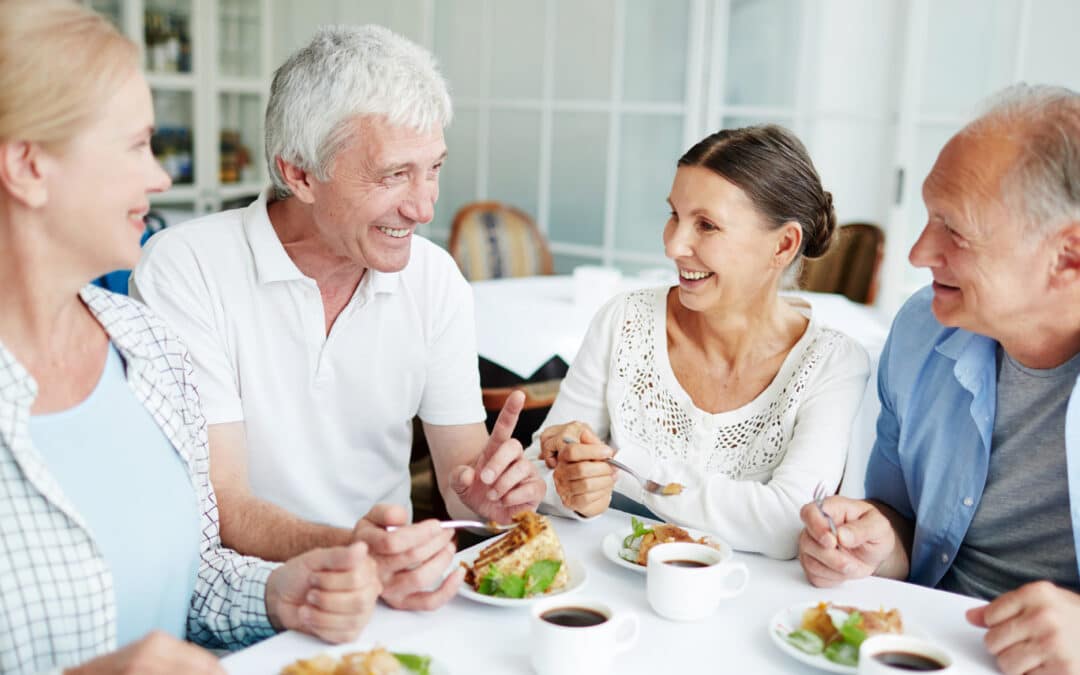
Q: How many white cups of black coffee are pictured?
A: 3